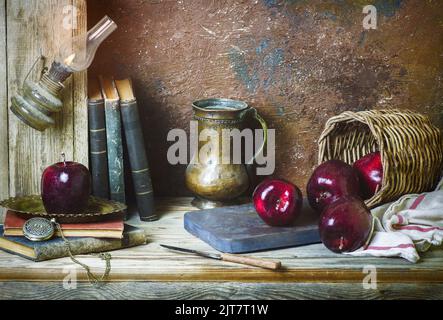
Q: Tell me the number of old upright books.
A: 3